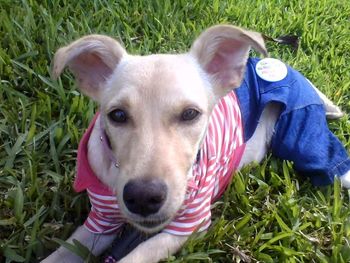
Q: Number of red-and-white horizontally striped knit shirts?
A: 1